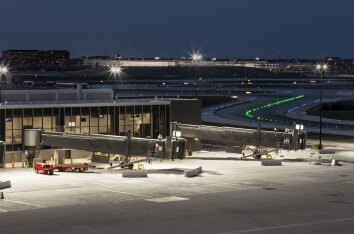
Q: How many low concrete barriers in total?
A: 5